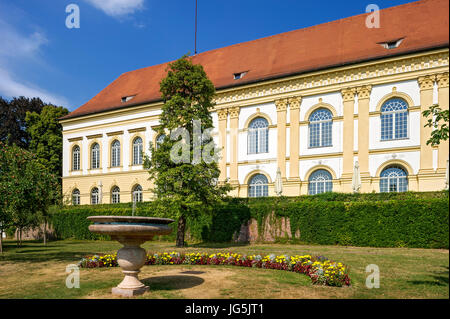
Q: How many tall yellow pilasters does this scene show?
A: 8